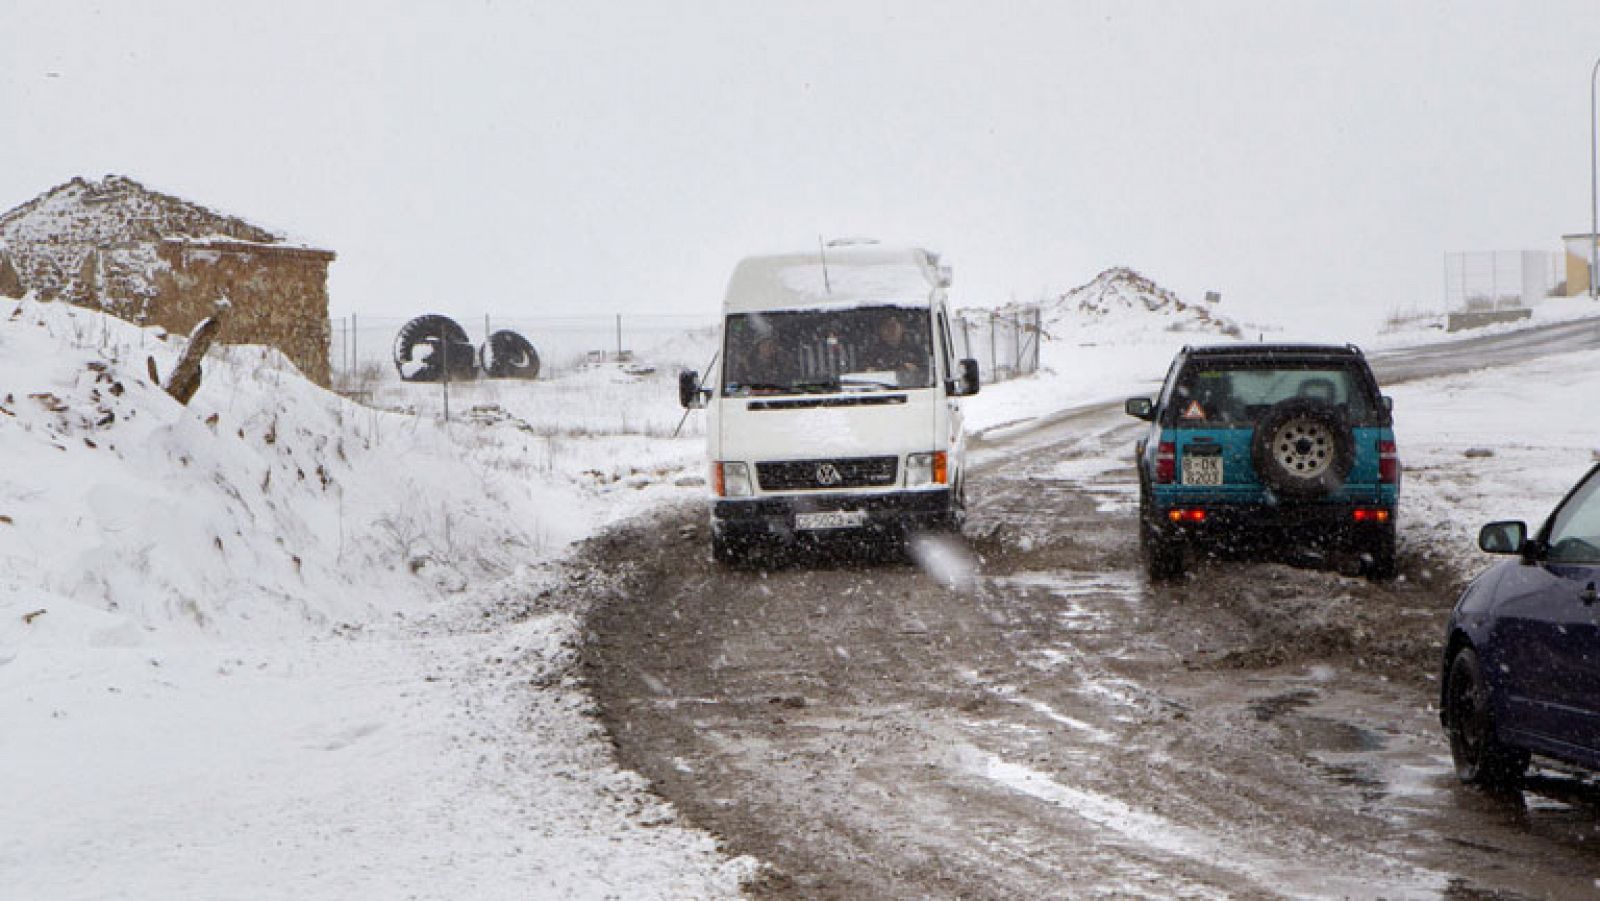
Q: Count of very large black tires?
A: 2